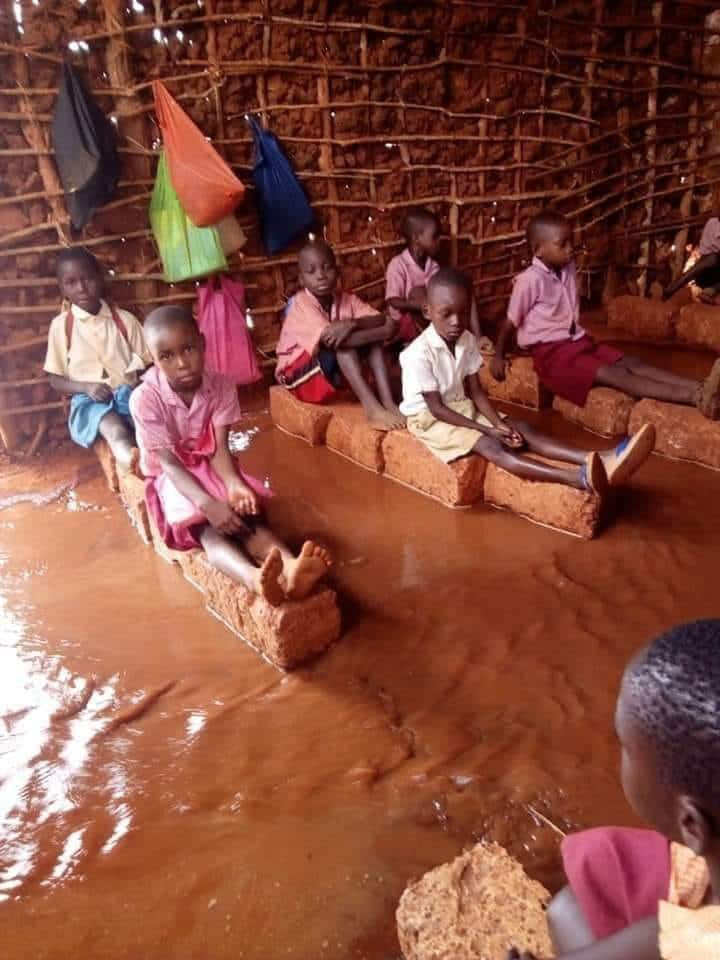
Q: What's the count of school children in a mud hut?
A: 8